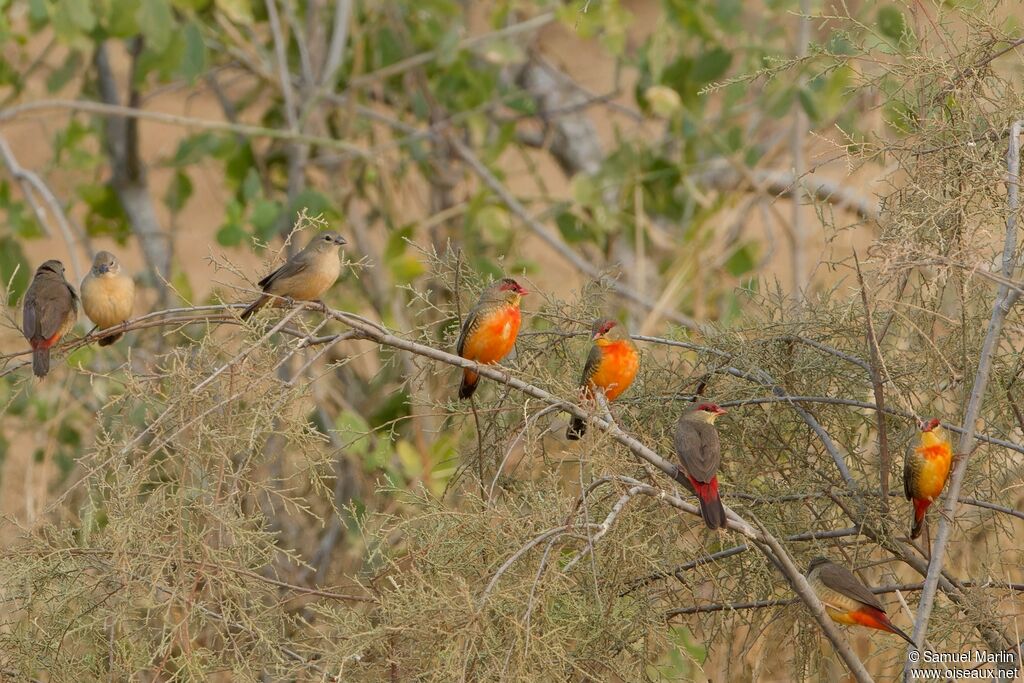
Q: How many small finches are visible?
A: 8